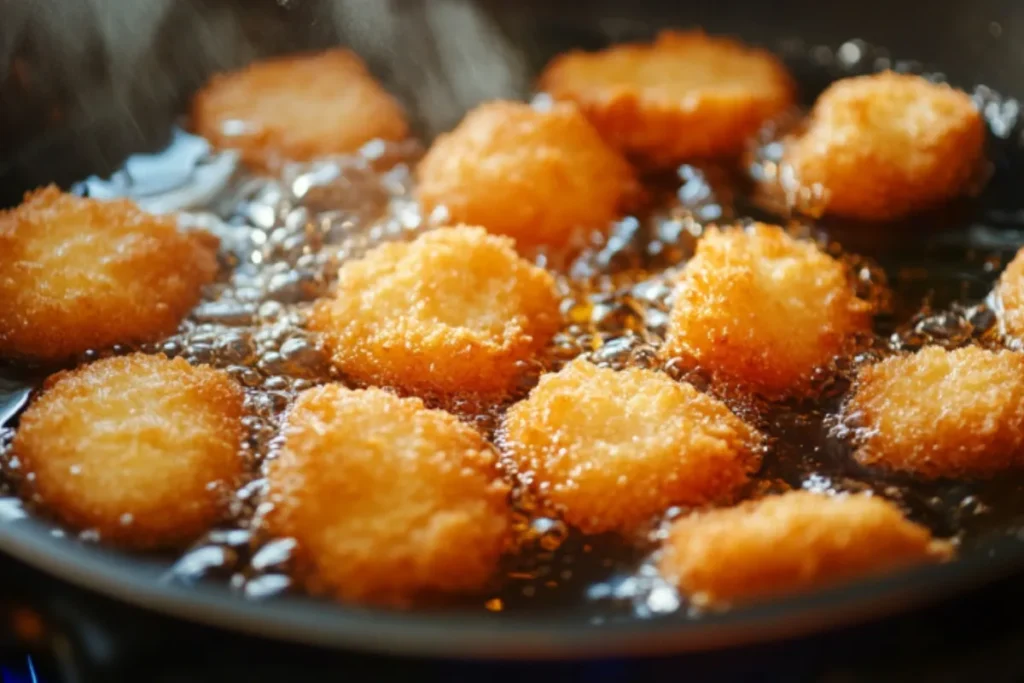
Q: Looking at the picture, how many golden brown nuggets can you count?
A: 13